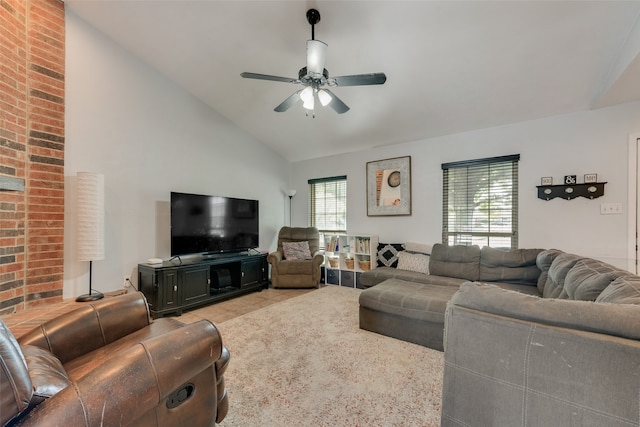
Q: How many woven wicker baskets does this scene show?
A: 3